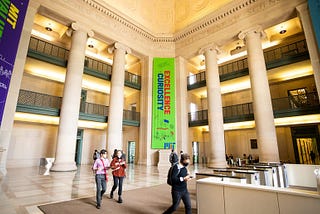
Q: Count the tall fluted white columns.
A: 4